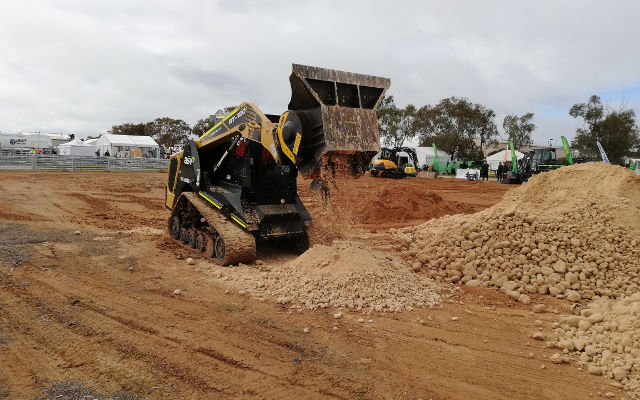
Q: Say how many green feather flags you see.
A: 3